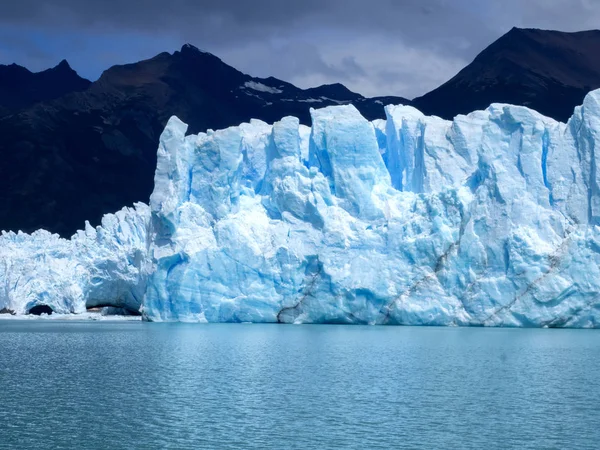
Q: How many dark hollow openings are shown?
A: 2